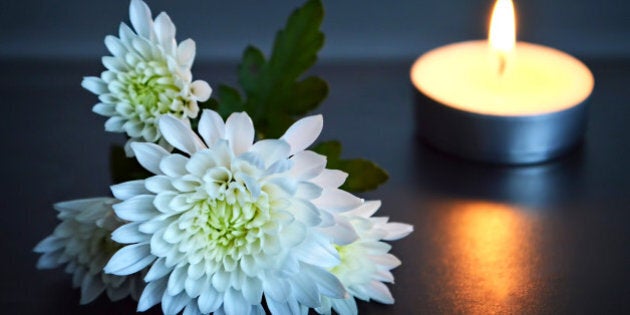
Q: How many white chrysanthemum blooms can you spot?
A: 4